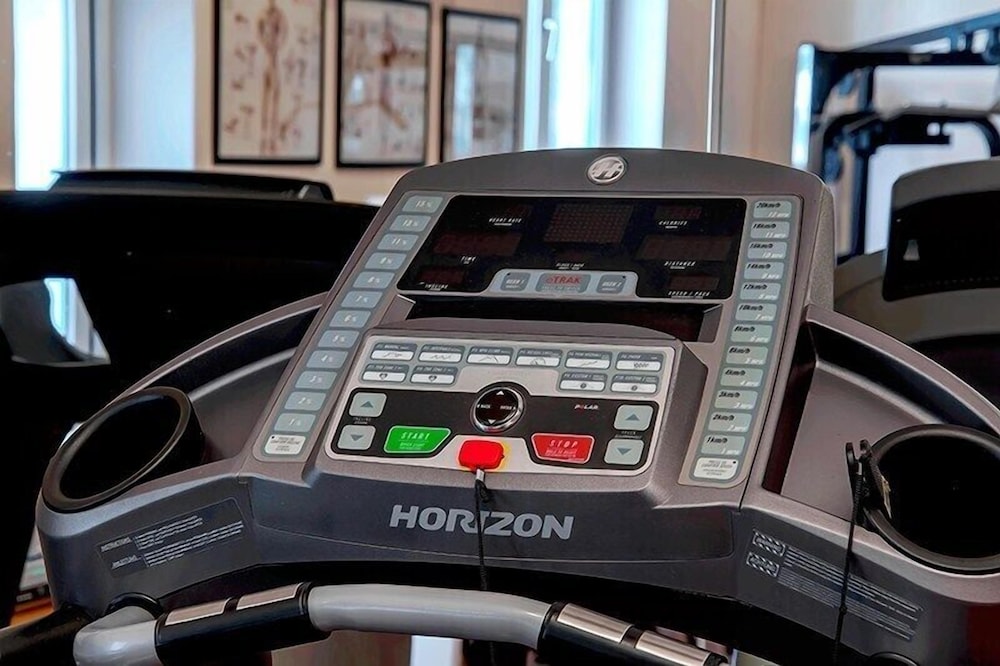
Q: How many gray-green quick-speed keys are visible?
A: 12